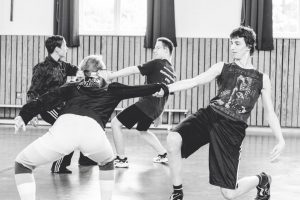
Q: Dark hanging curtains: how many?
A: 3